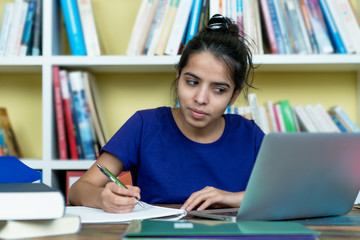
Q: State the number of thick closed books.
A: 2